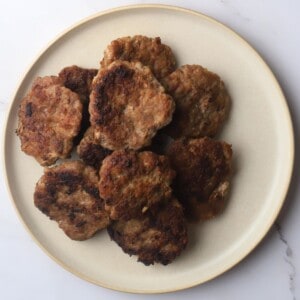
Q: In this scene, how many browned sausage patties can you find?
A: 10